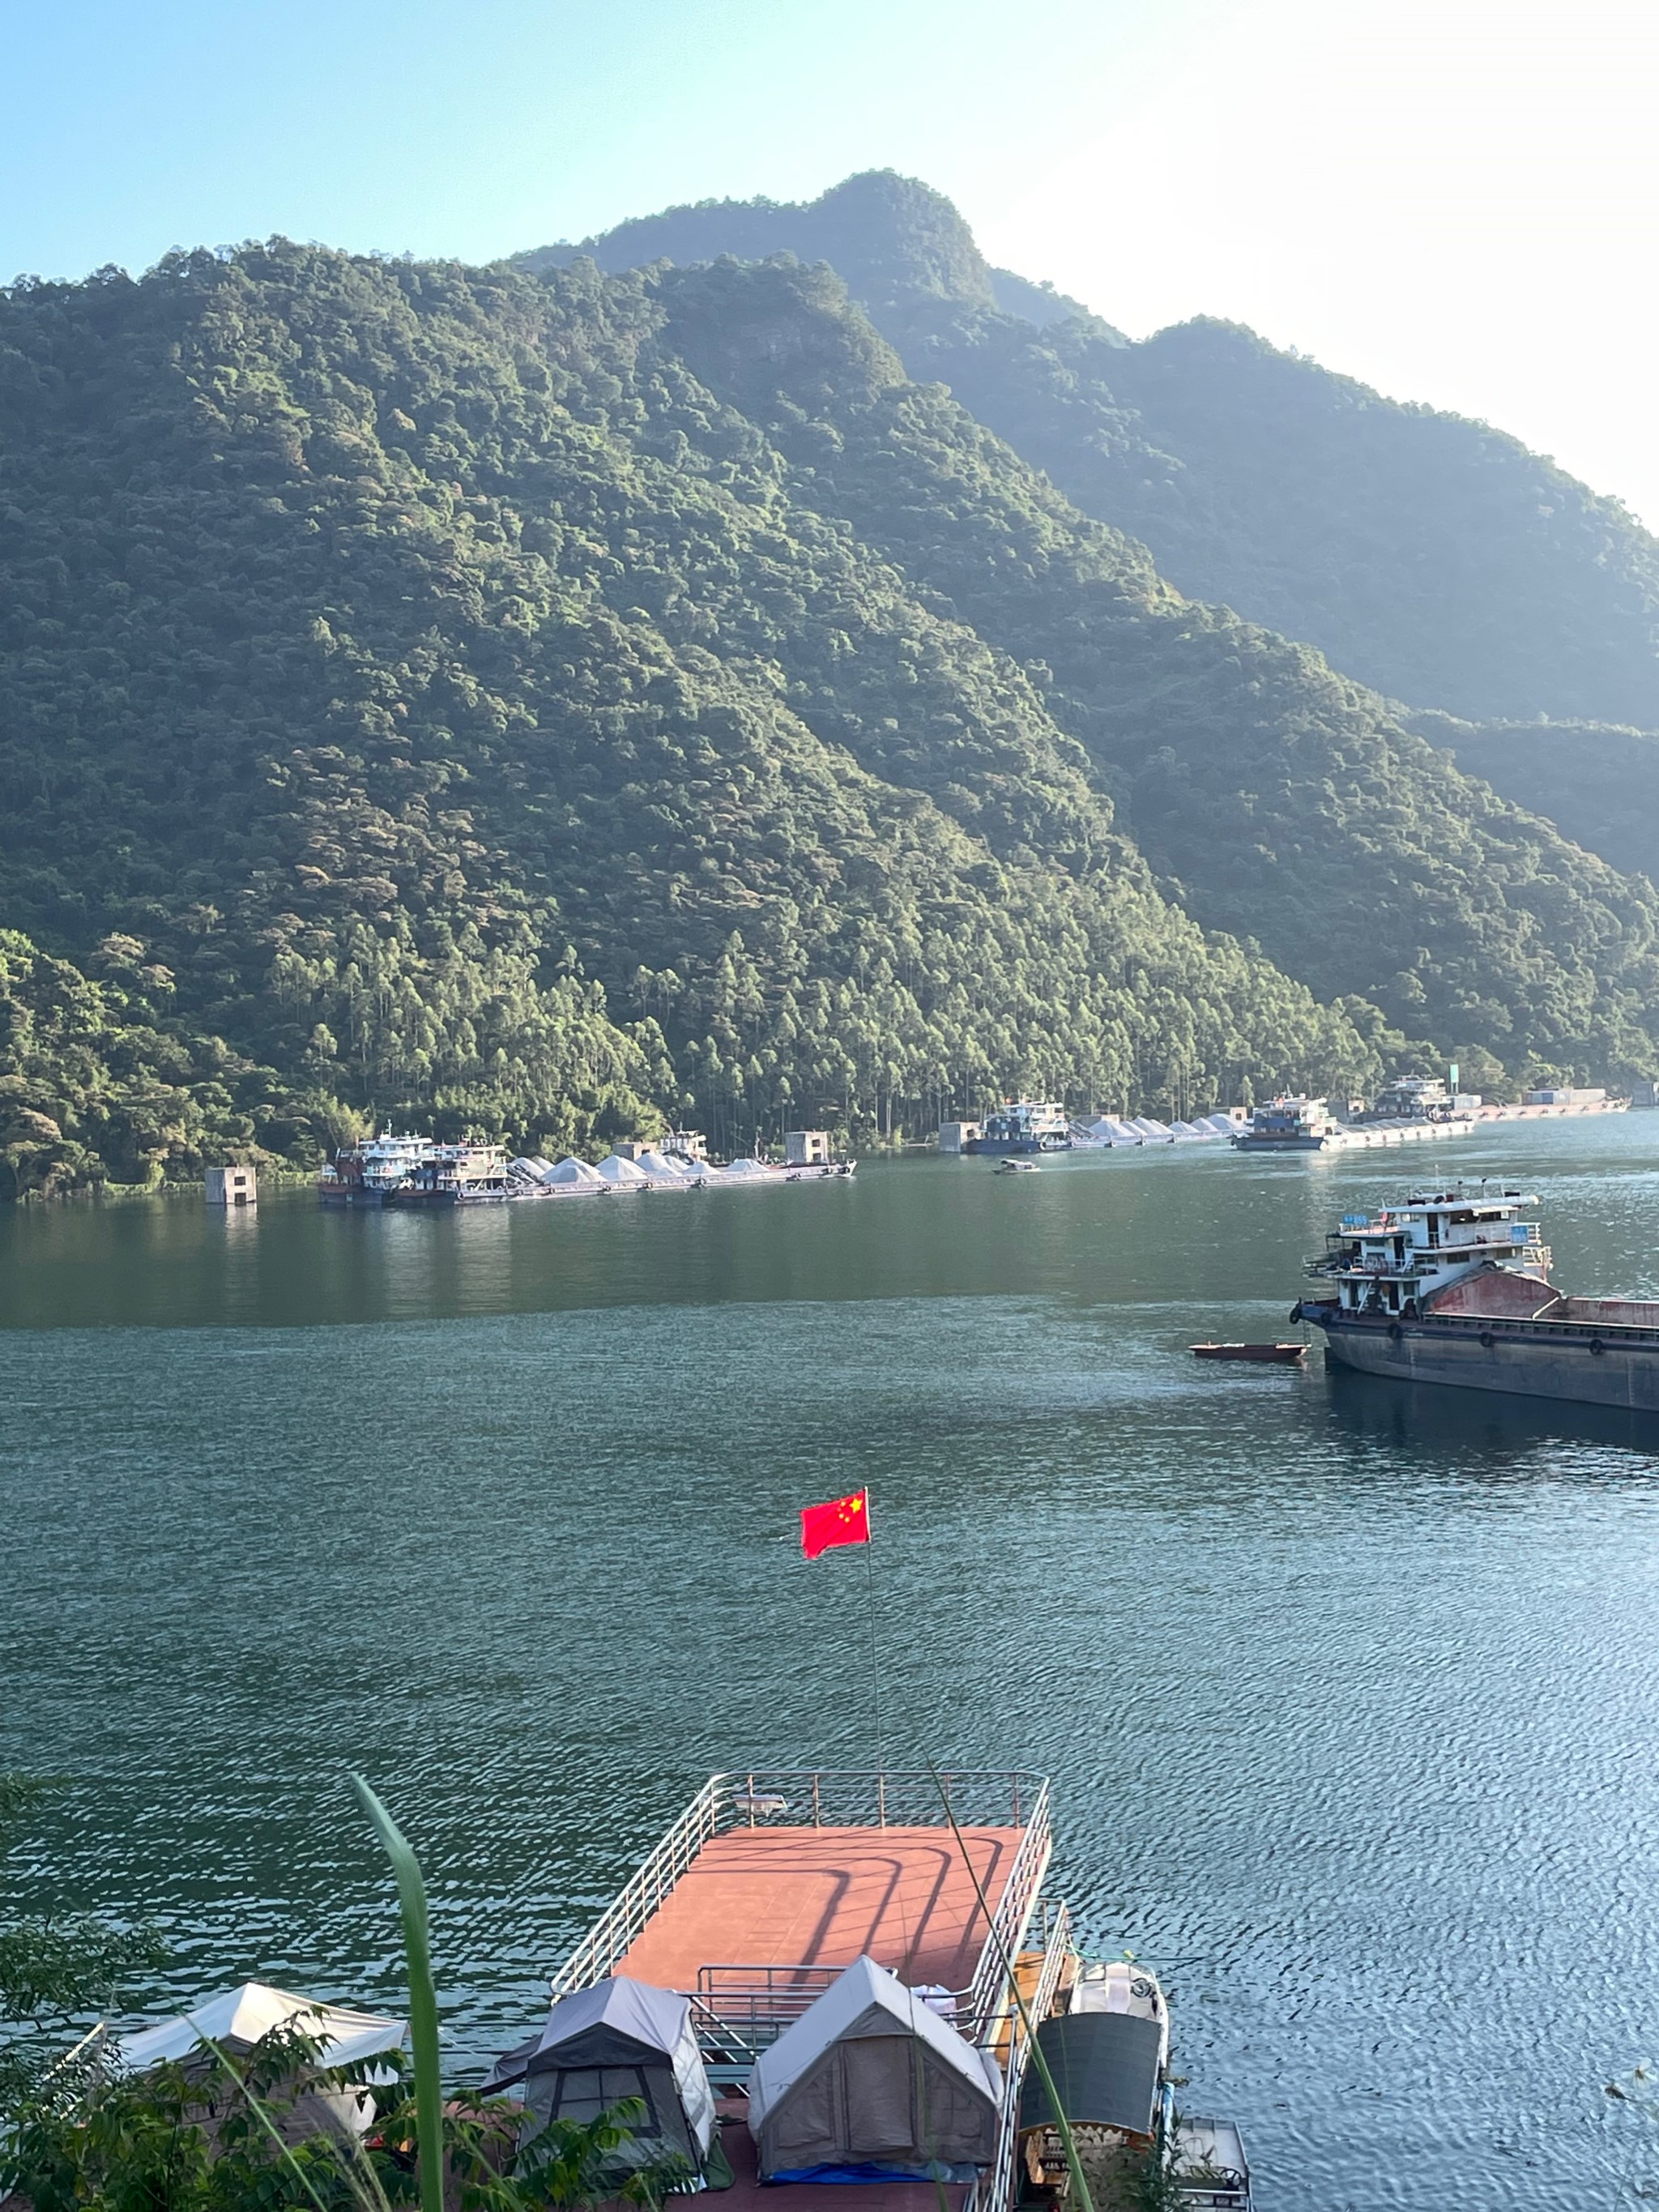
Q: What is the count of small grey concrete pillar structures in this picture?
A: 8